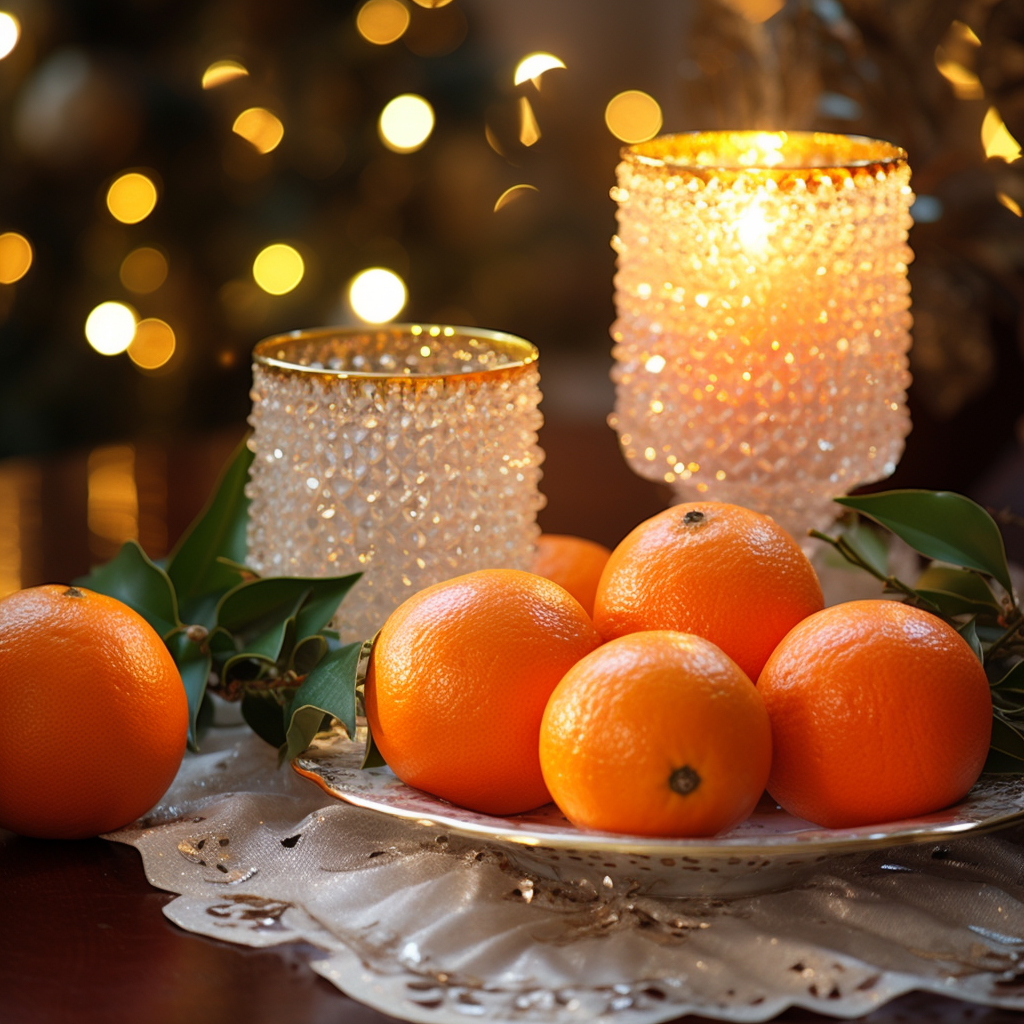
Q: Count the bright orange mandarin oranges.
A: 6